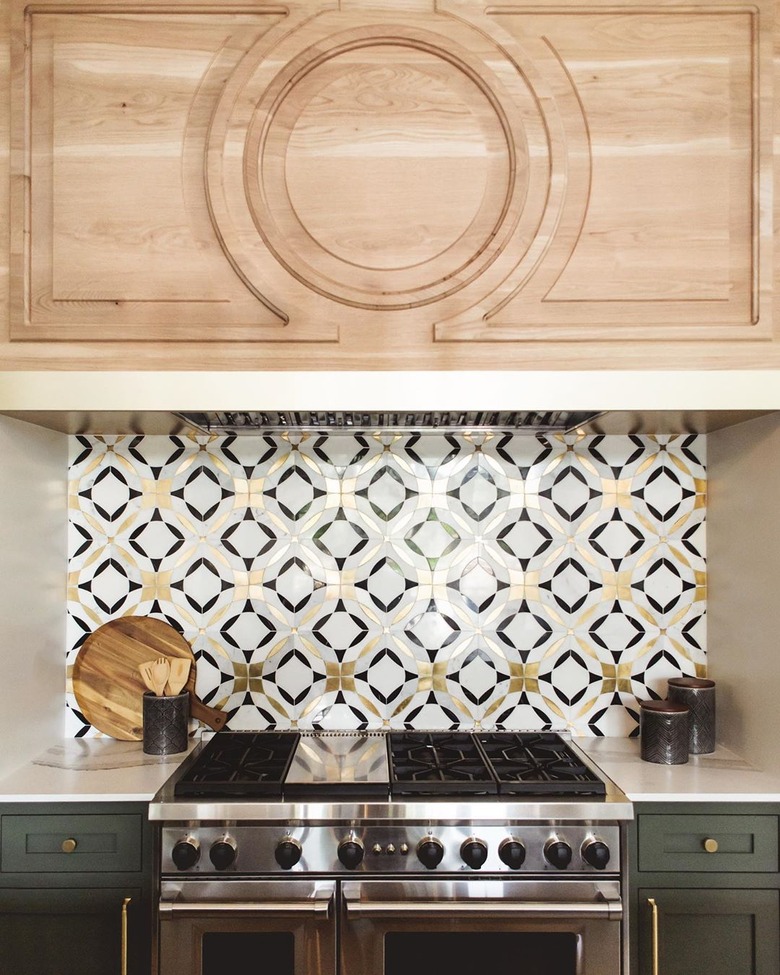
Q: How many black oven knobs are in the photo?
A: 9